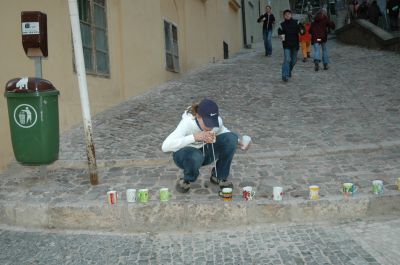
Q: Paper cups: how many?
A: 1